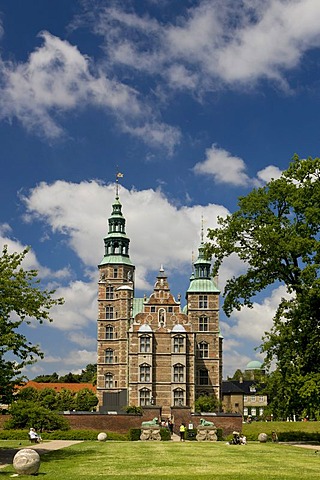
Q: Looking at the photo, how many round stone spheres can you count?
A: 3